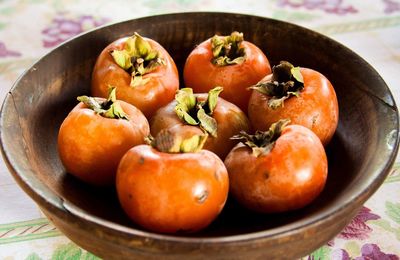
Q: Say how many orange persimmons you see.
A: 7